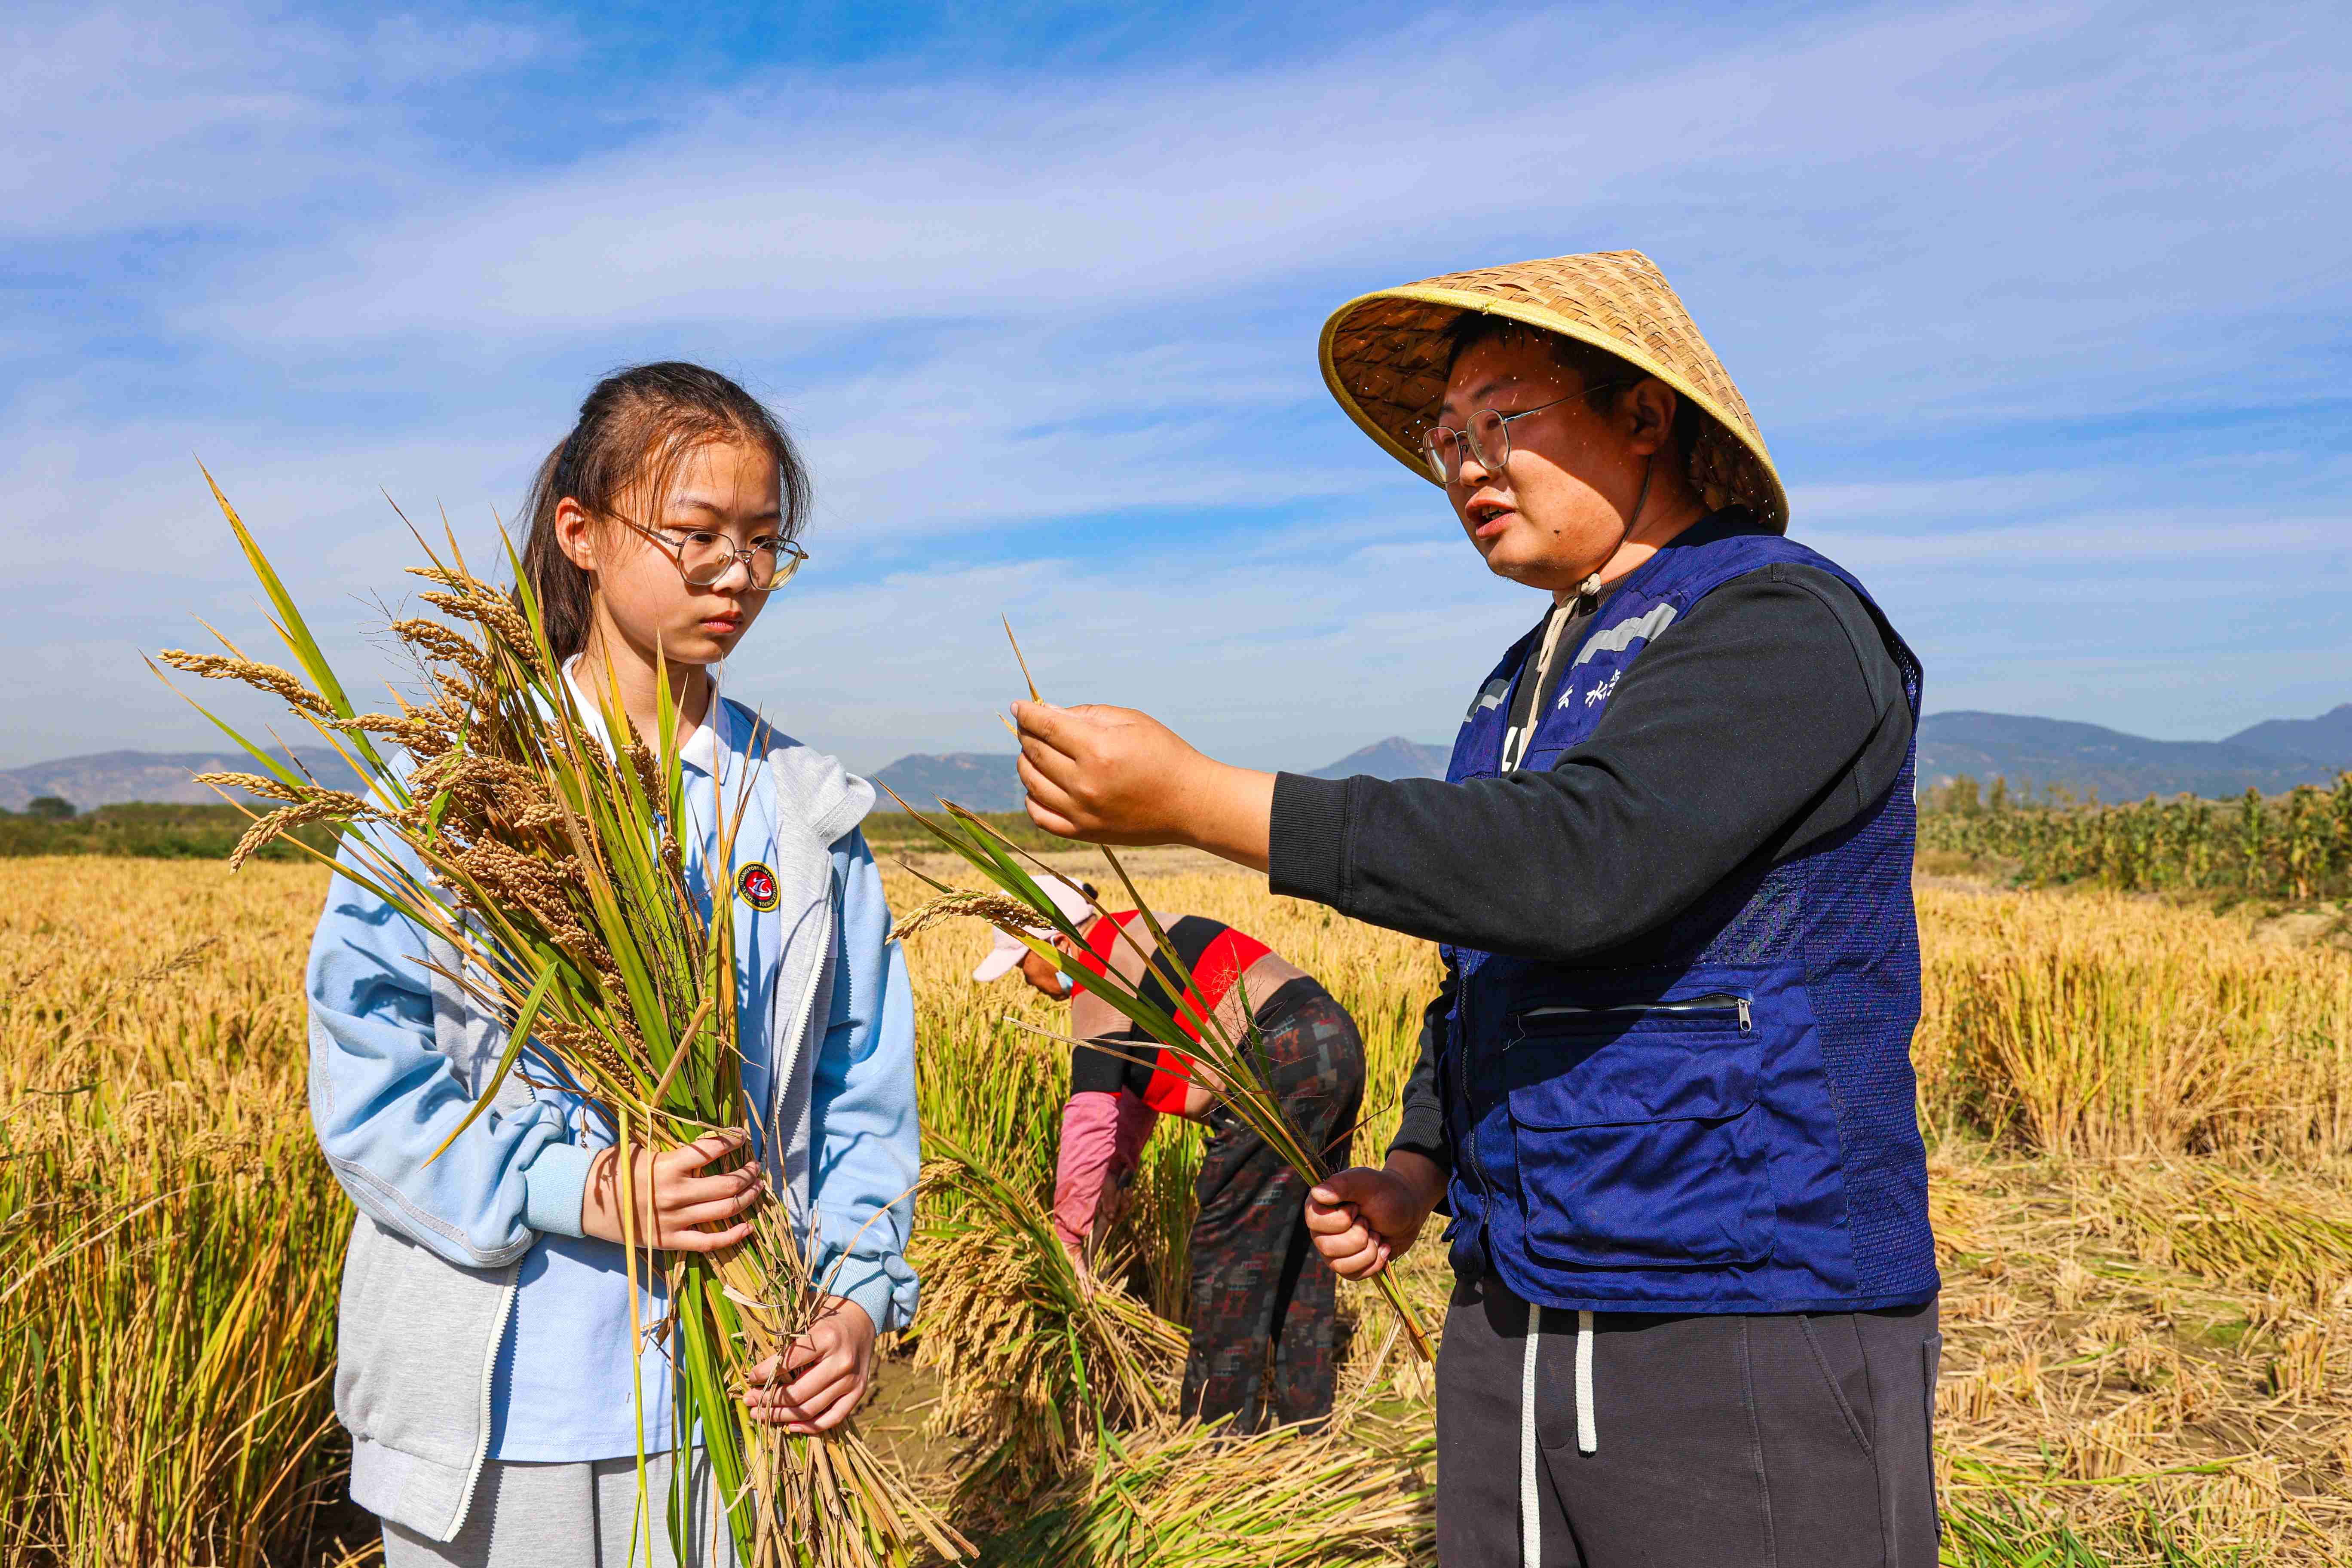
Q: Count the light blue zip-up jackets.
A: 1